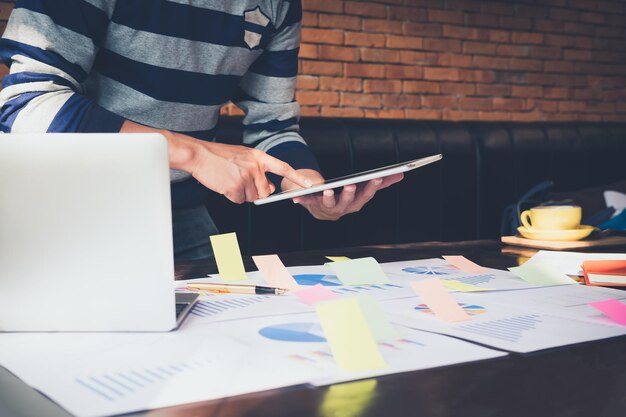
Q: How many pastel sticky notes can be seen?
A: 12